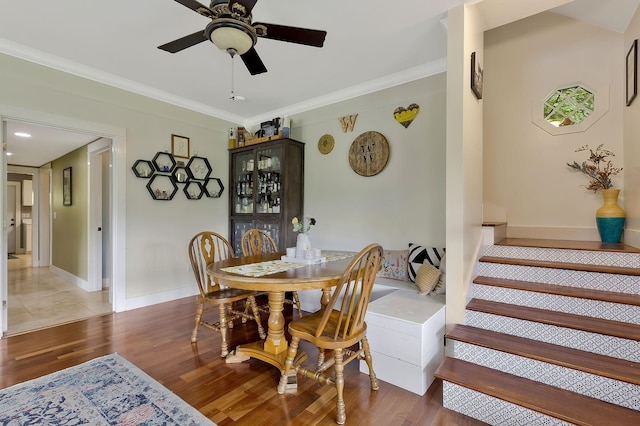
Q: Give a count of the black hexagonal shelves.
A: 7